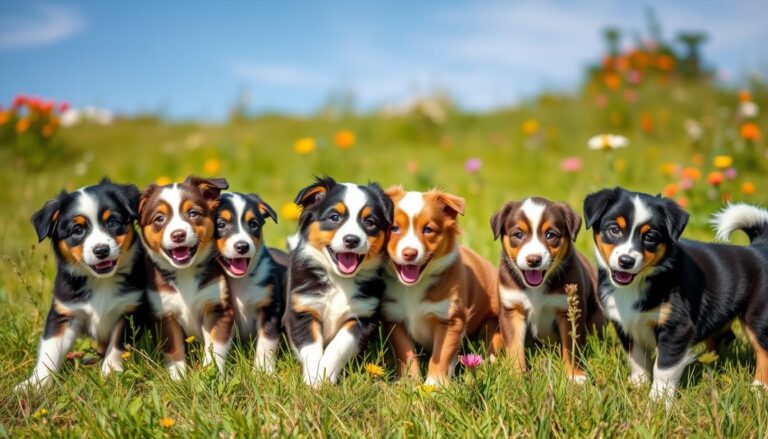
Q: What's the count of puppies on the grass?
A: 7